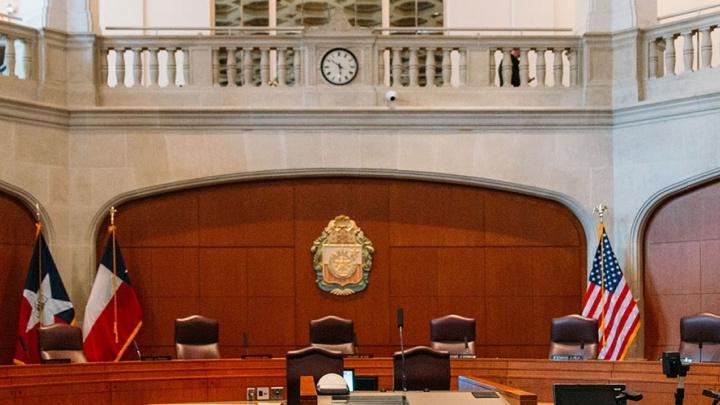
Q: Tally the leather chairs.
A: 8